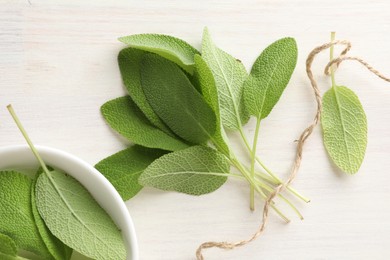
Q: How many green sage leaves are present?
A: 14